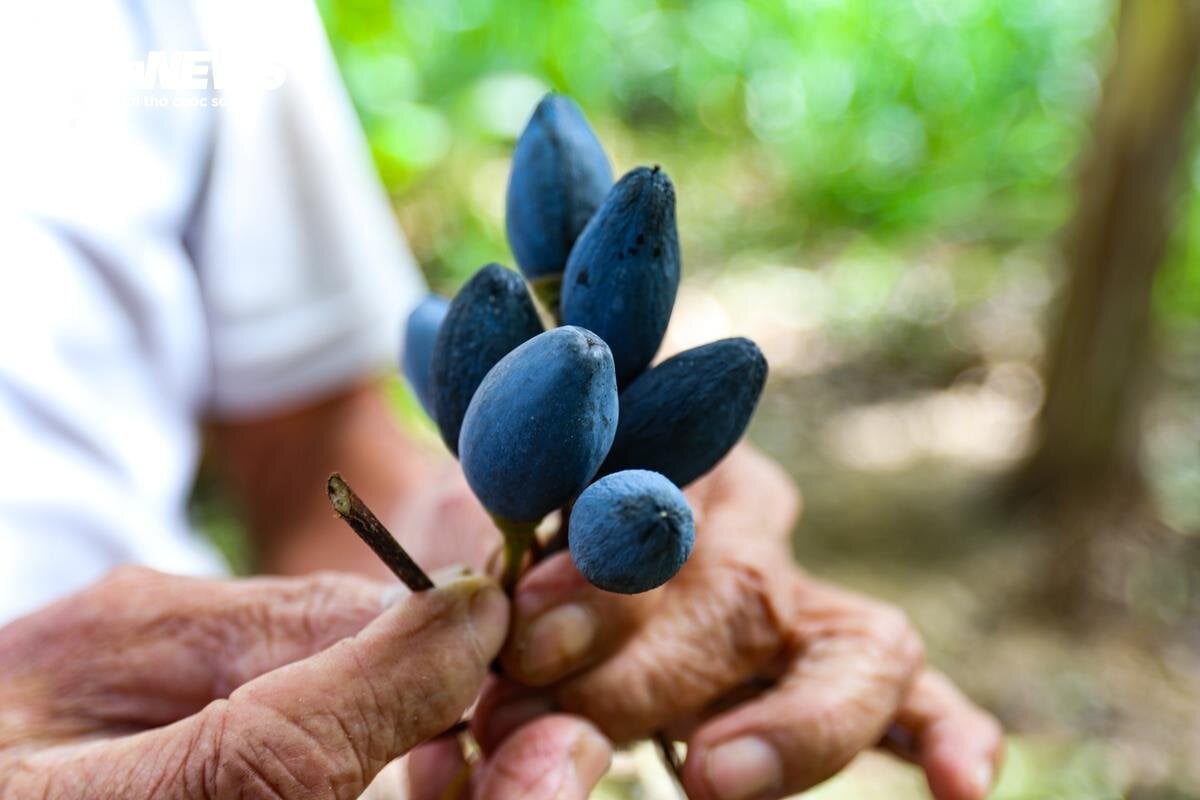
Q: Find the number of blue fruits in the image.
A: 7